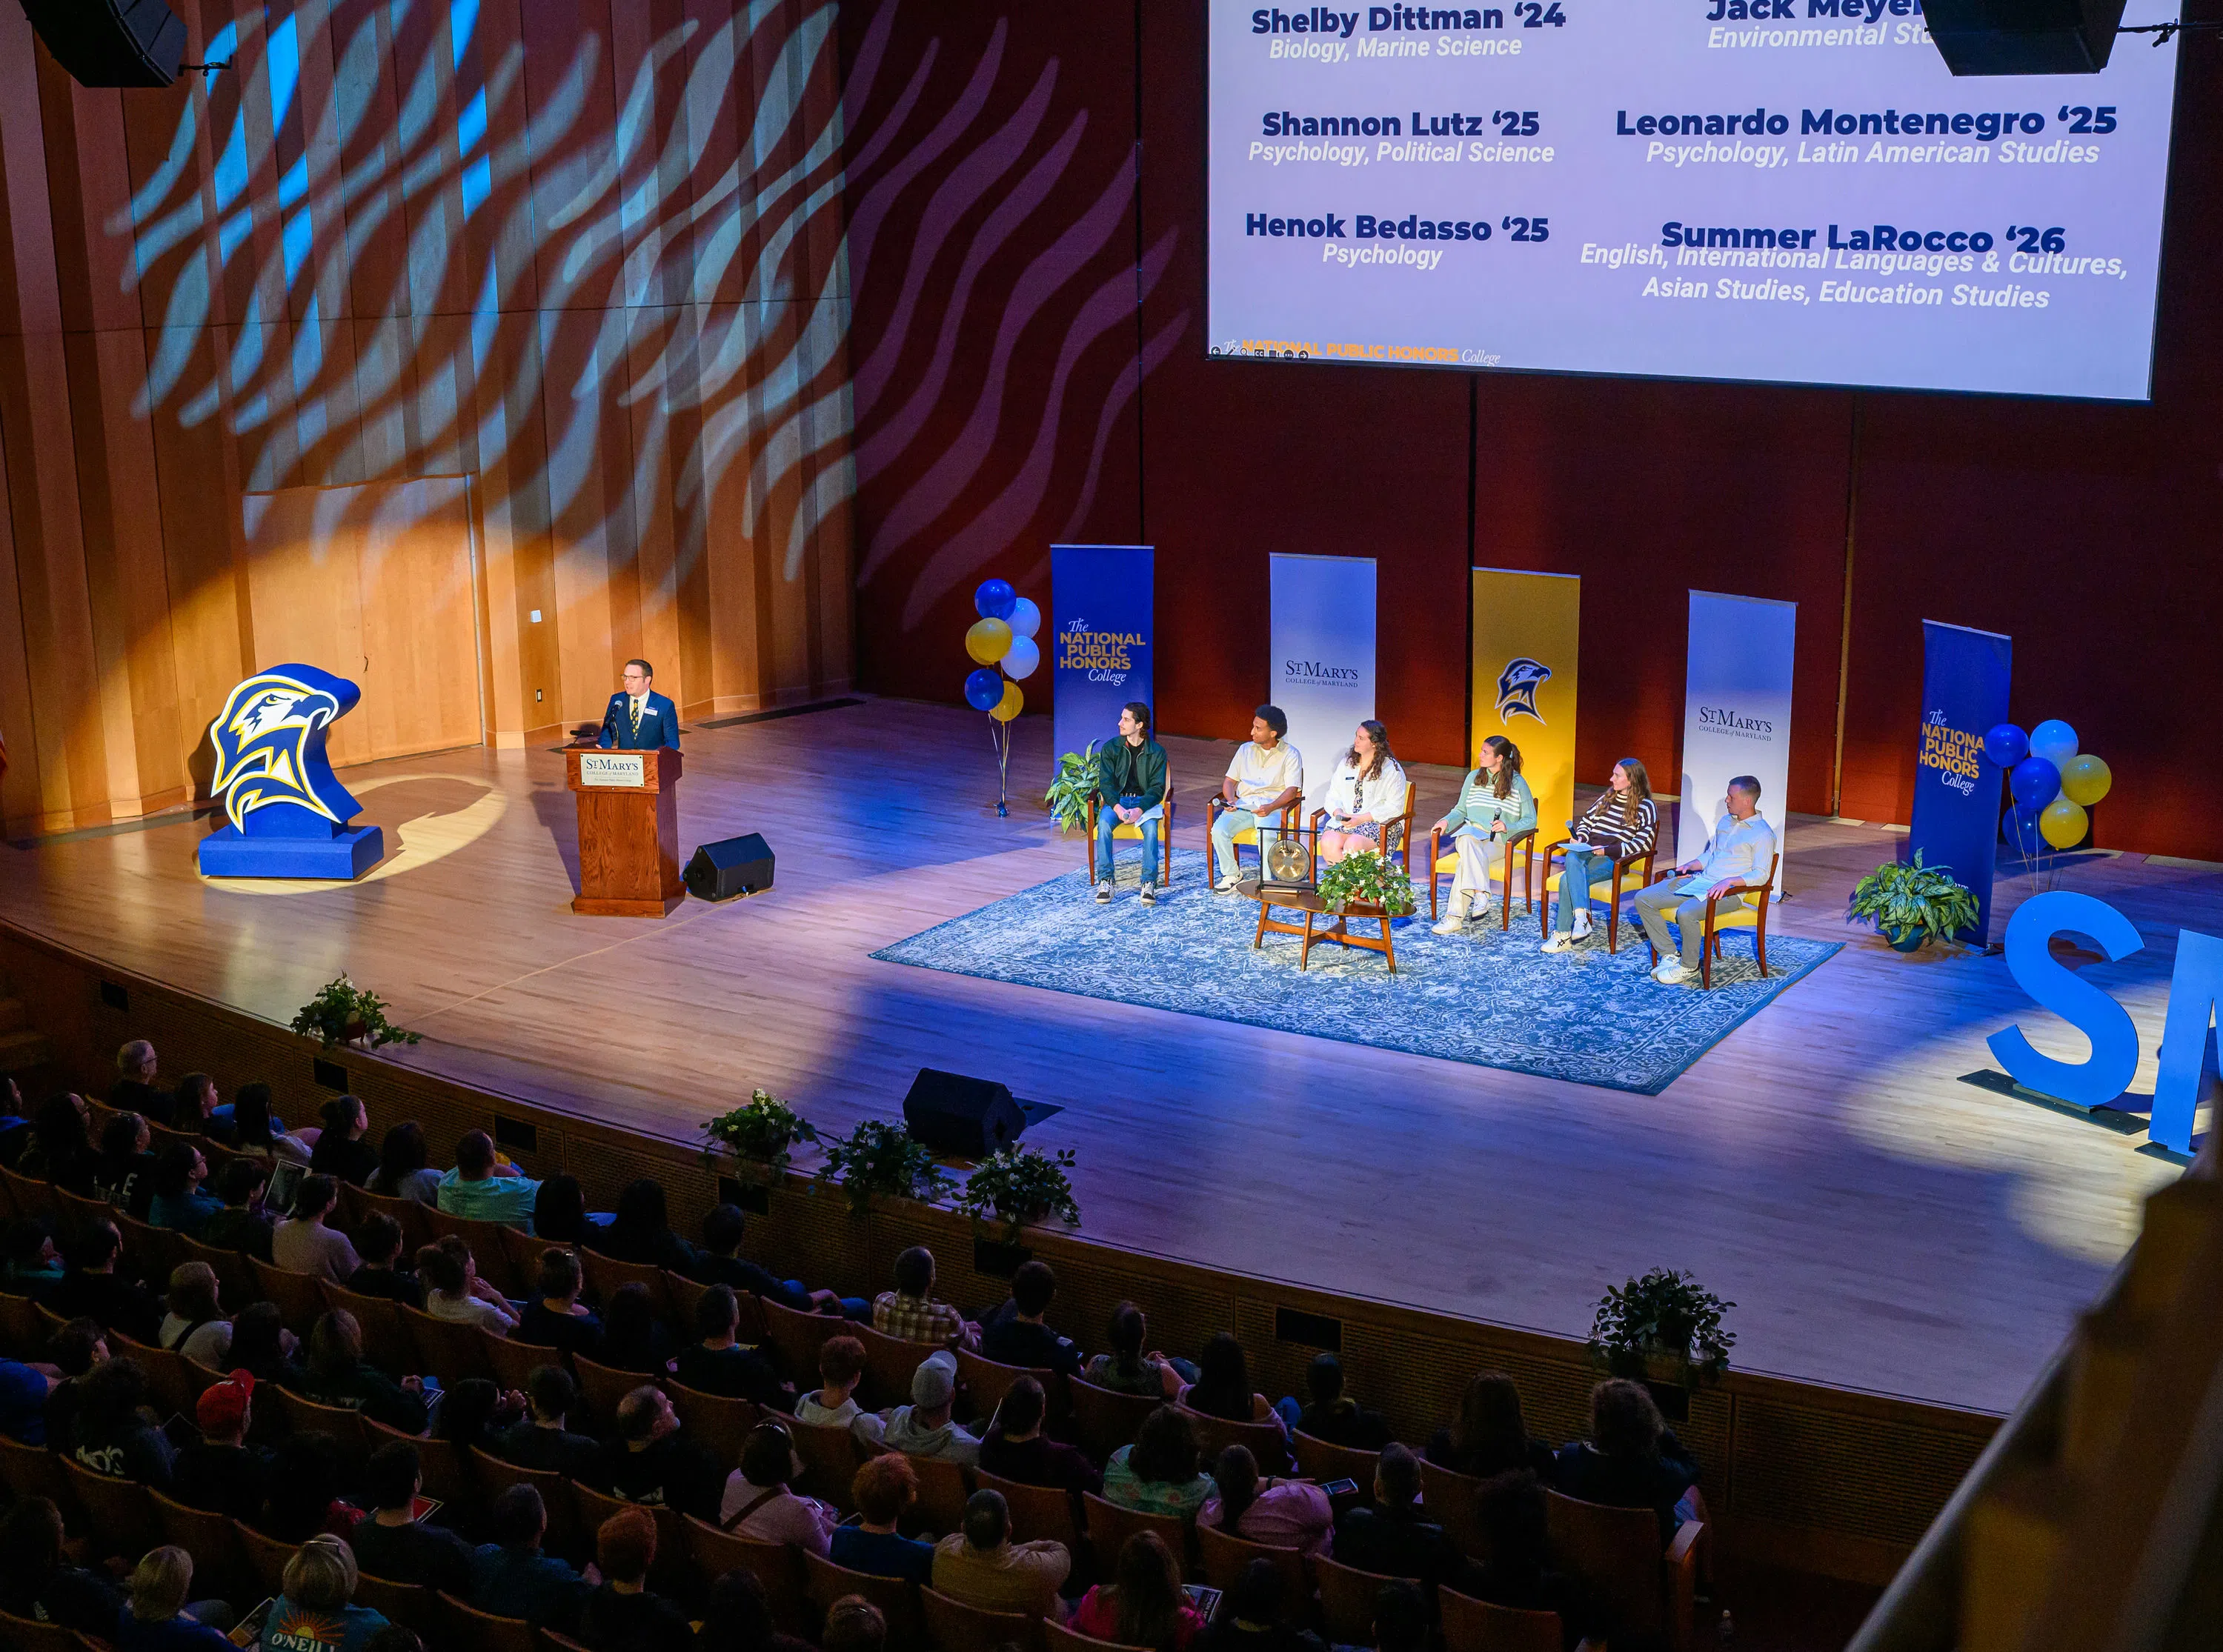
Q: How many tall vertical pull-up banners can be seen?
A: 5